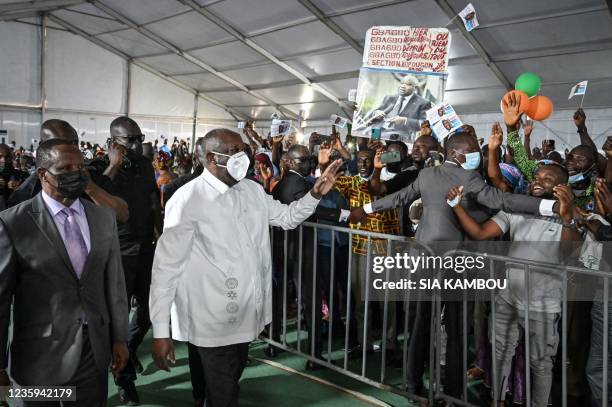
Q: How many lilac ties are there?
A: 1